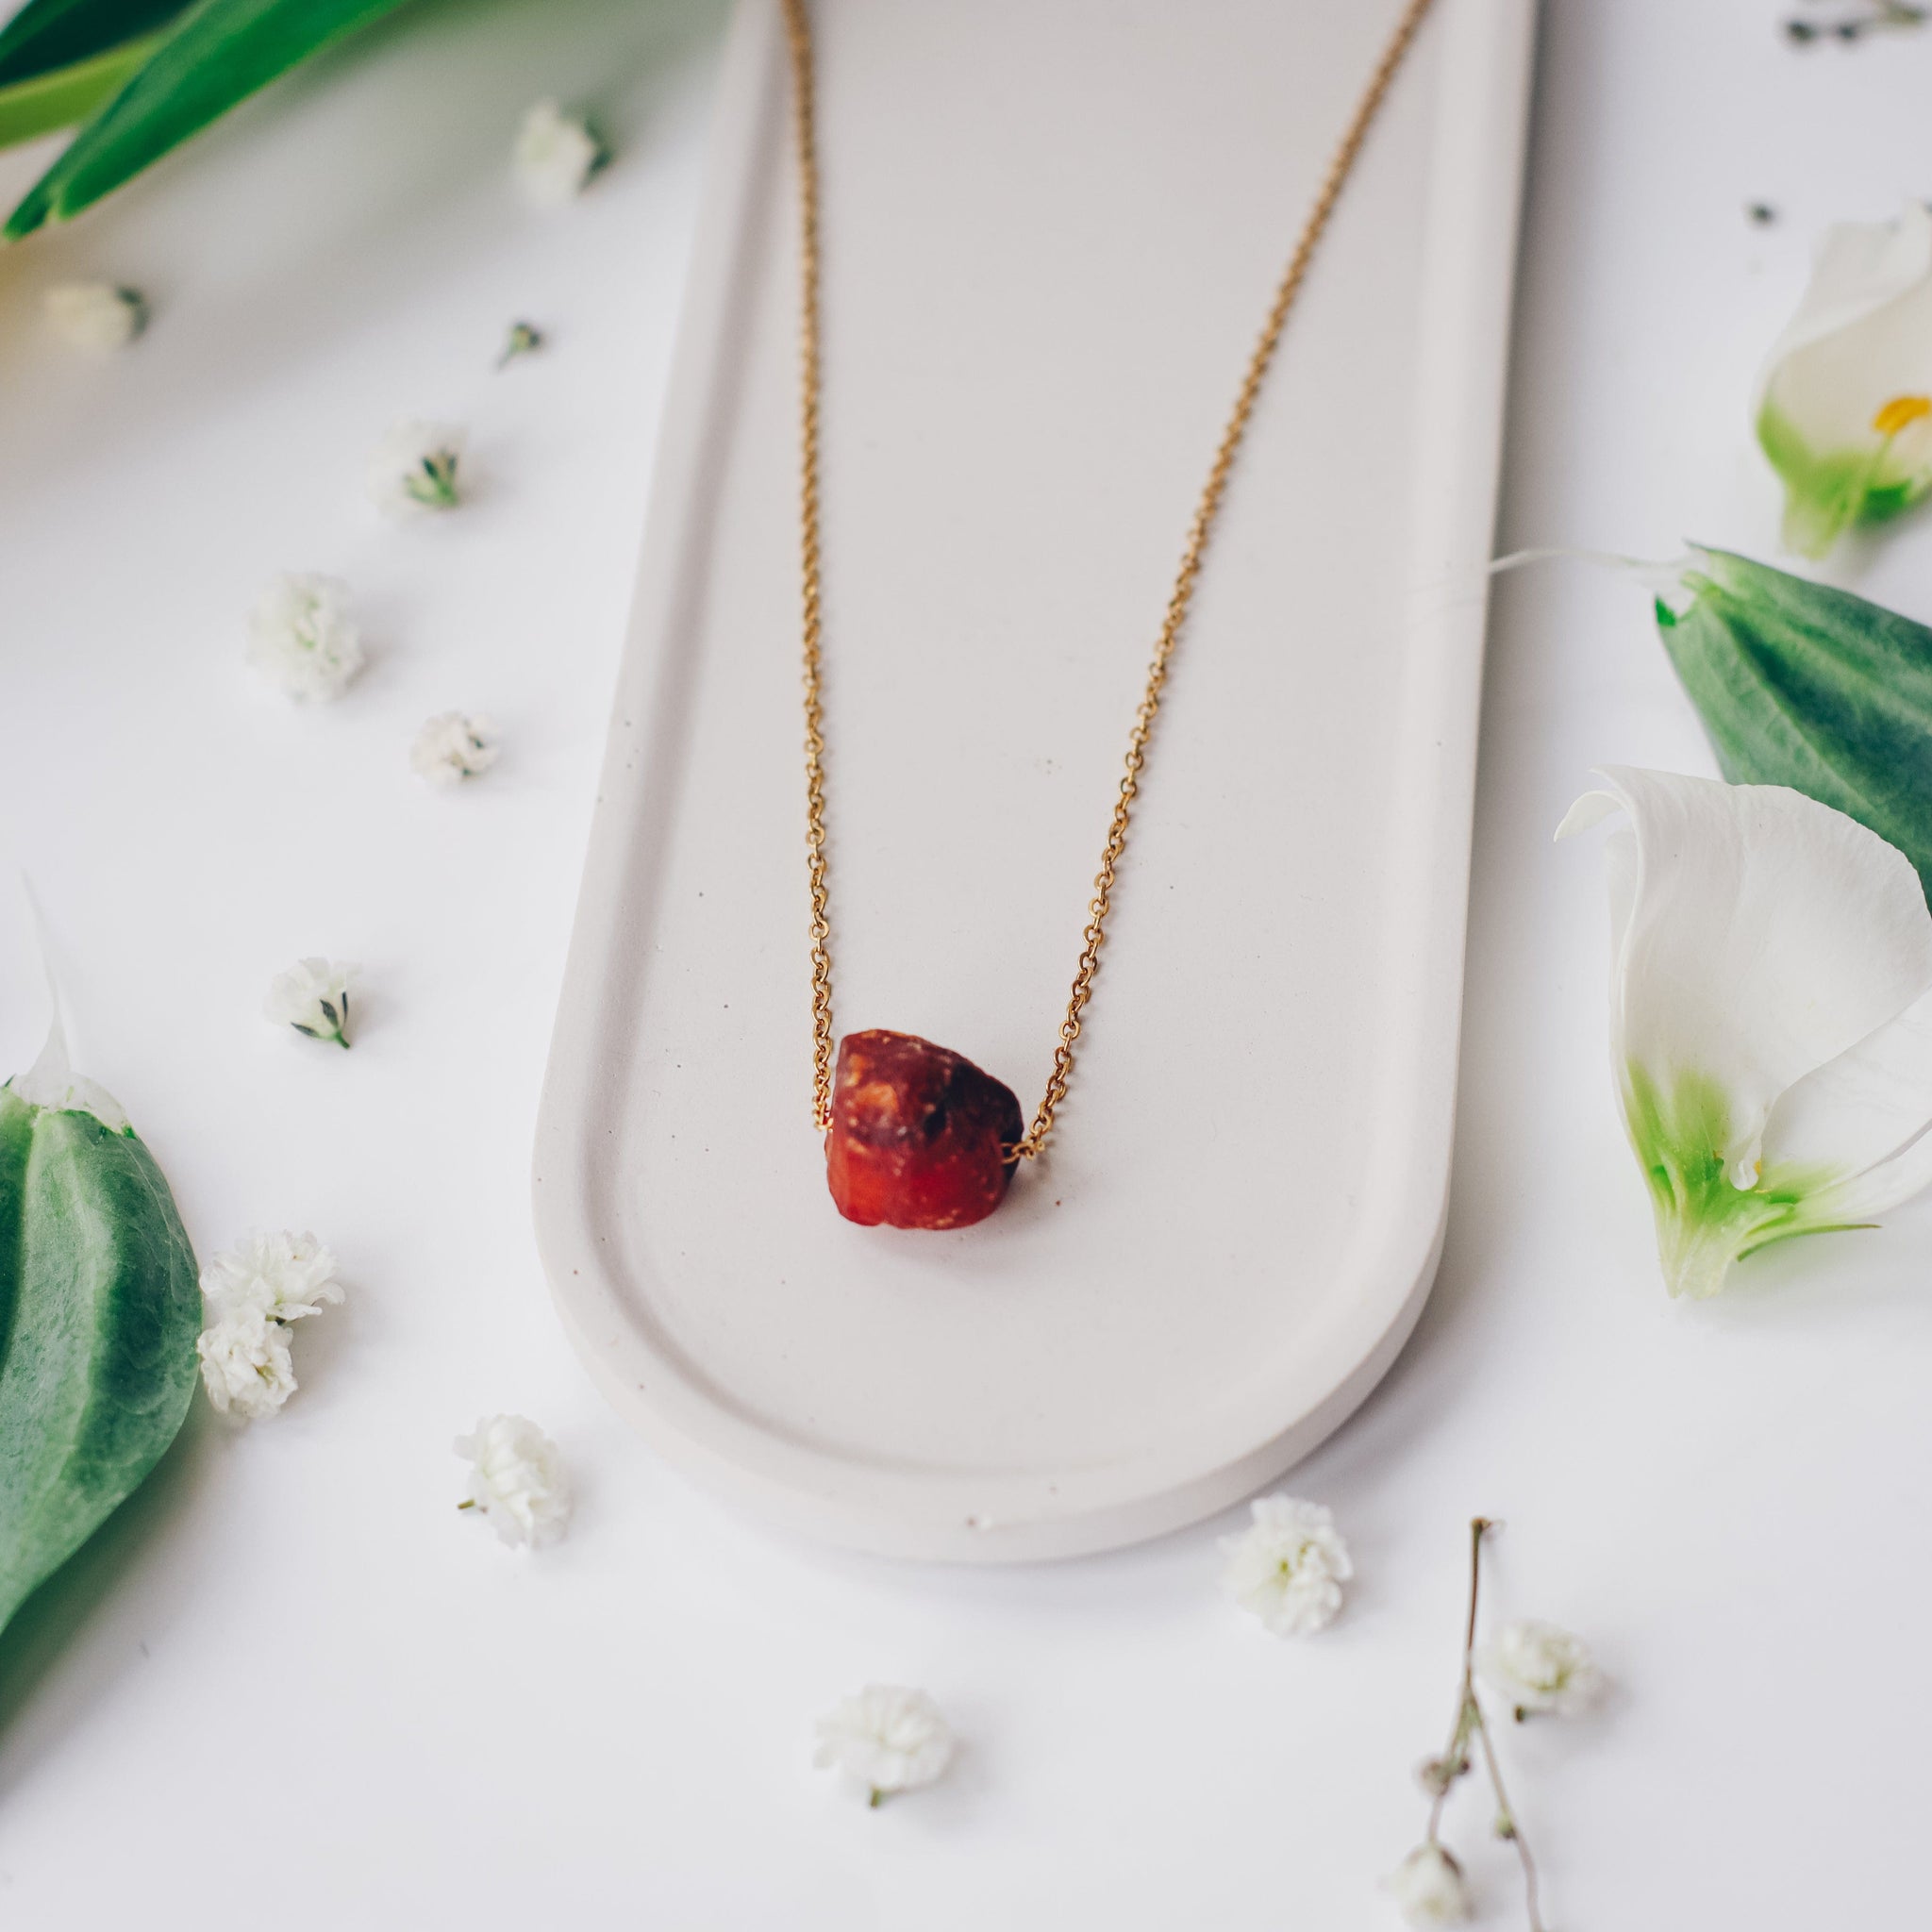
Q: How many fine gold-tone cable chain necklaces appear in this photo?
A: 1